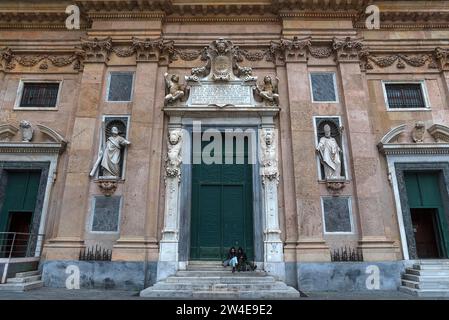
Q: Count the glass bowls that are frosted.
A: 0